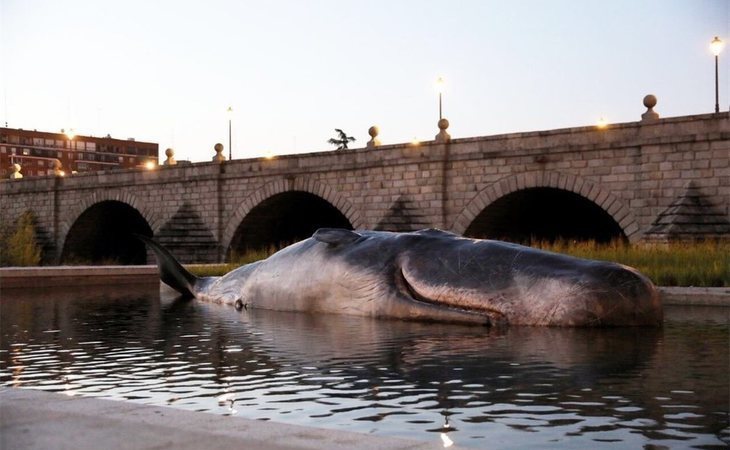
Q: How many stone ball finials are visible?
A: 7